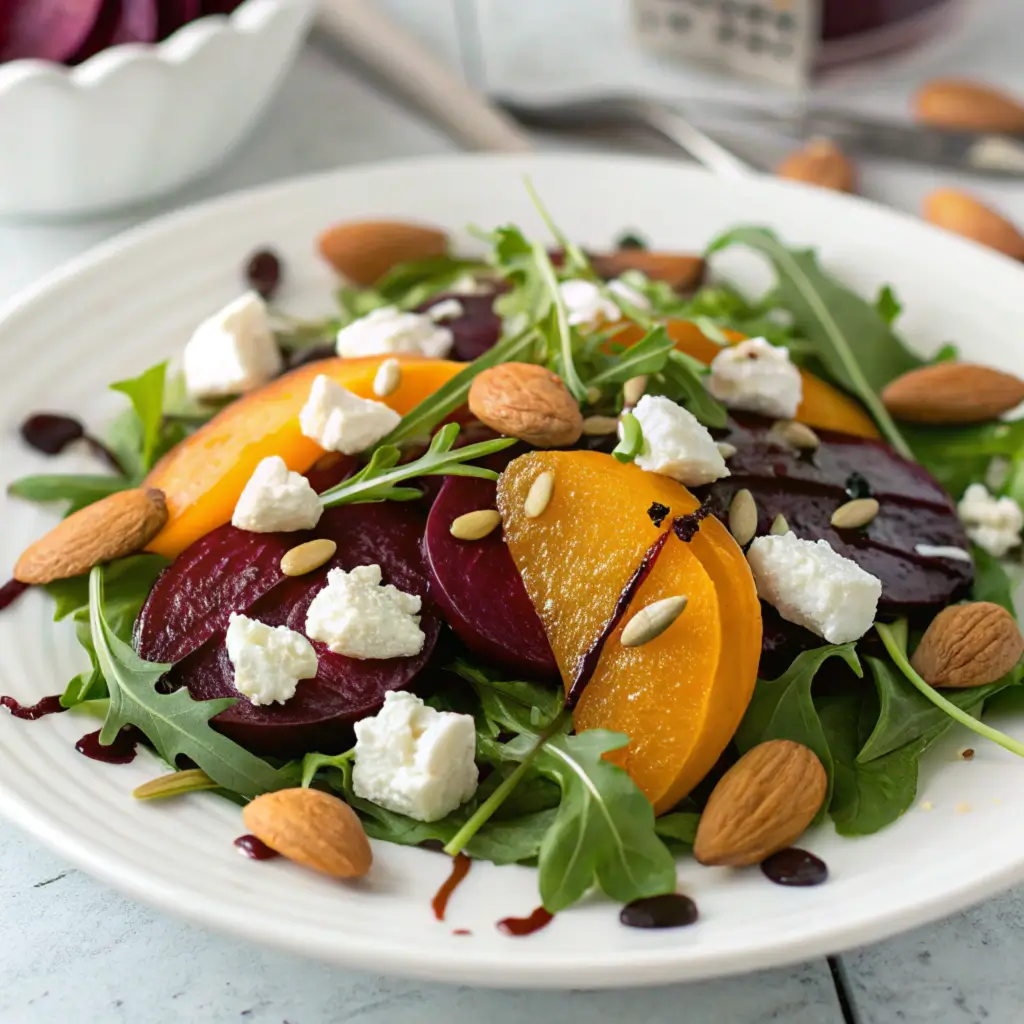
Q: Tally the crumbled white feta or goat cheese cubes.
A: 12